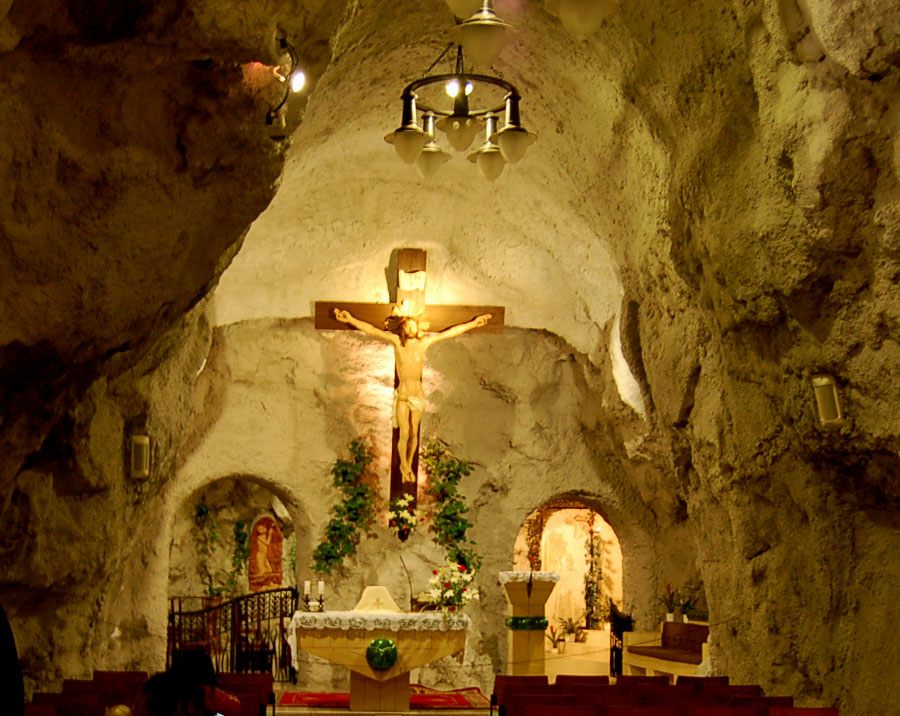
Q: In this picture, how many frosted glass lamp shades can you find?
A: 8